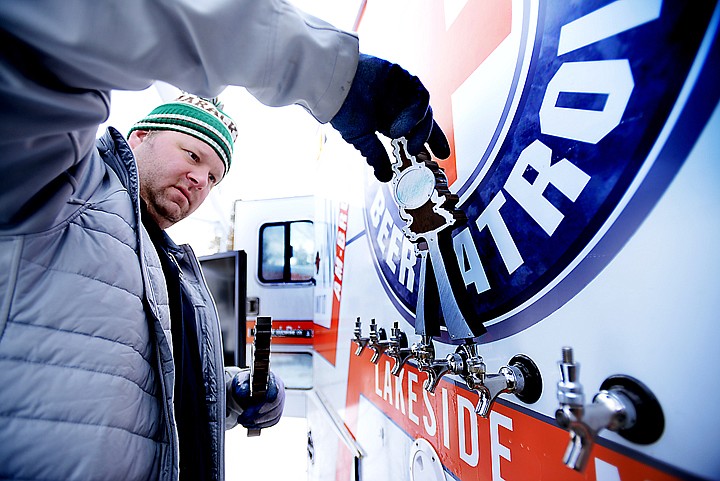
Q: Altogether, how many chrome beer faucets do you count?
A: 6